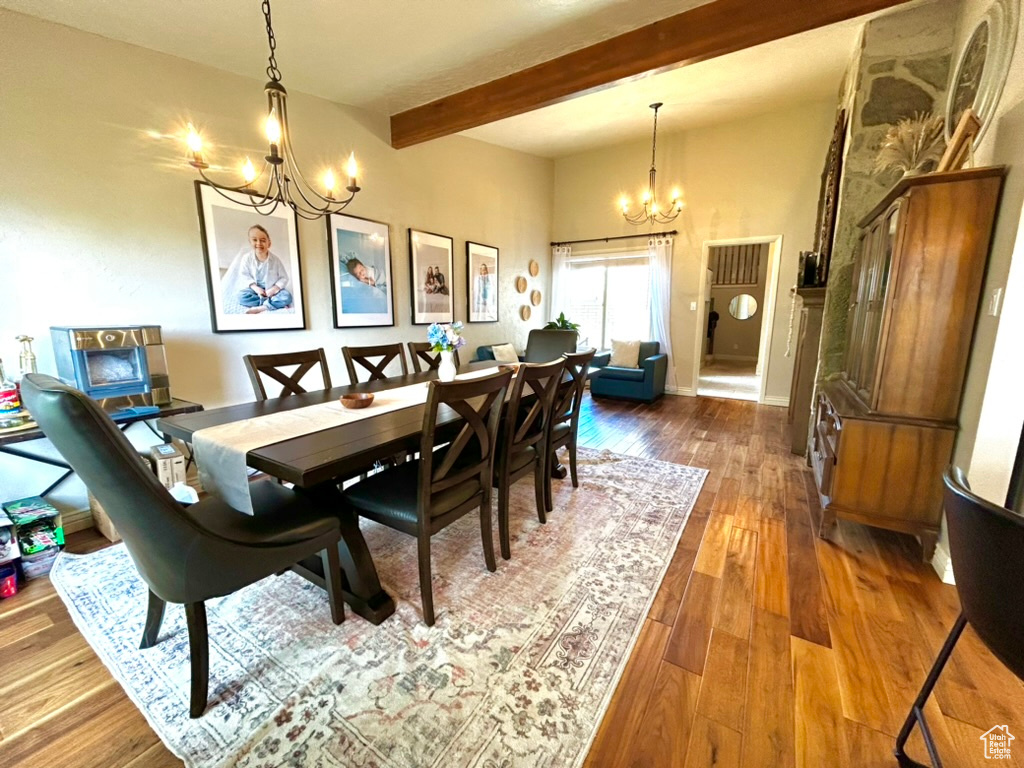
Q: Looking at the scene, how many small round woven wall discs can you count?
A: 4